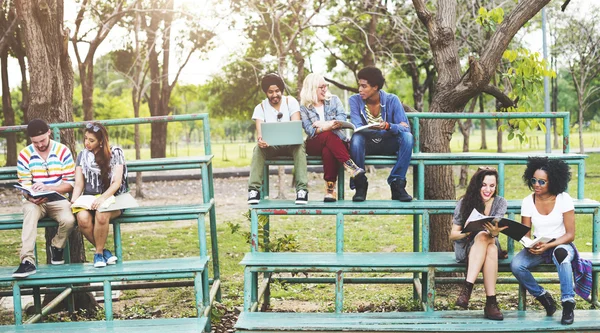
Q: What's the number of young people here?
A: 7